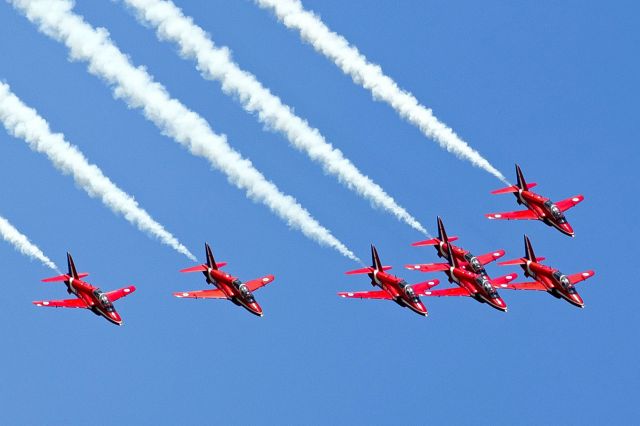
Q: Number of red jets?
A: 7